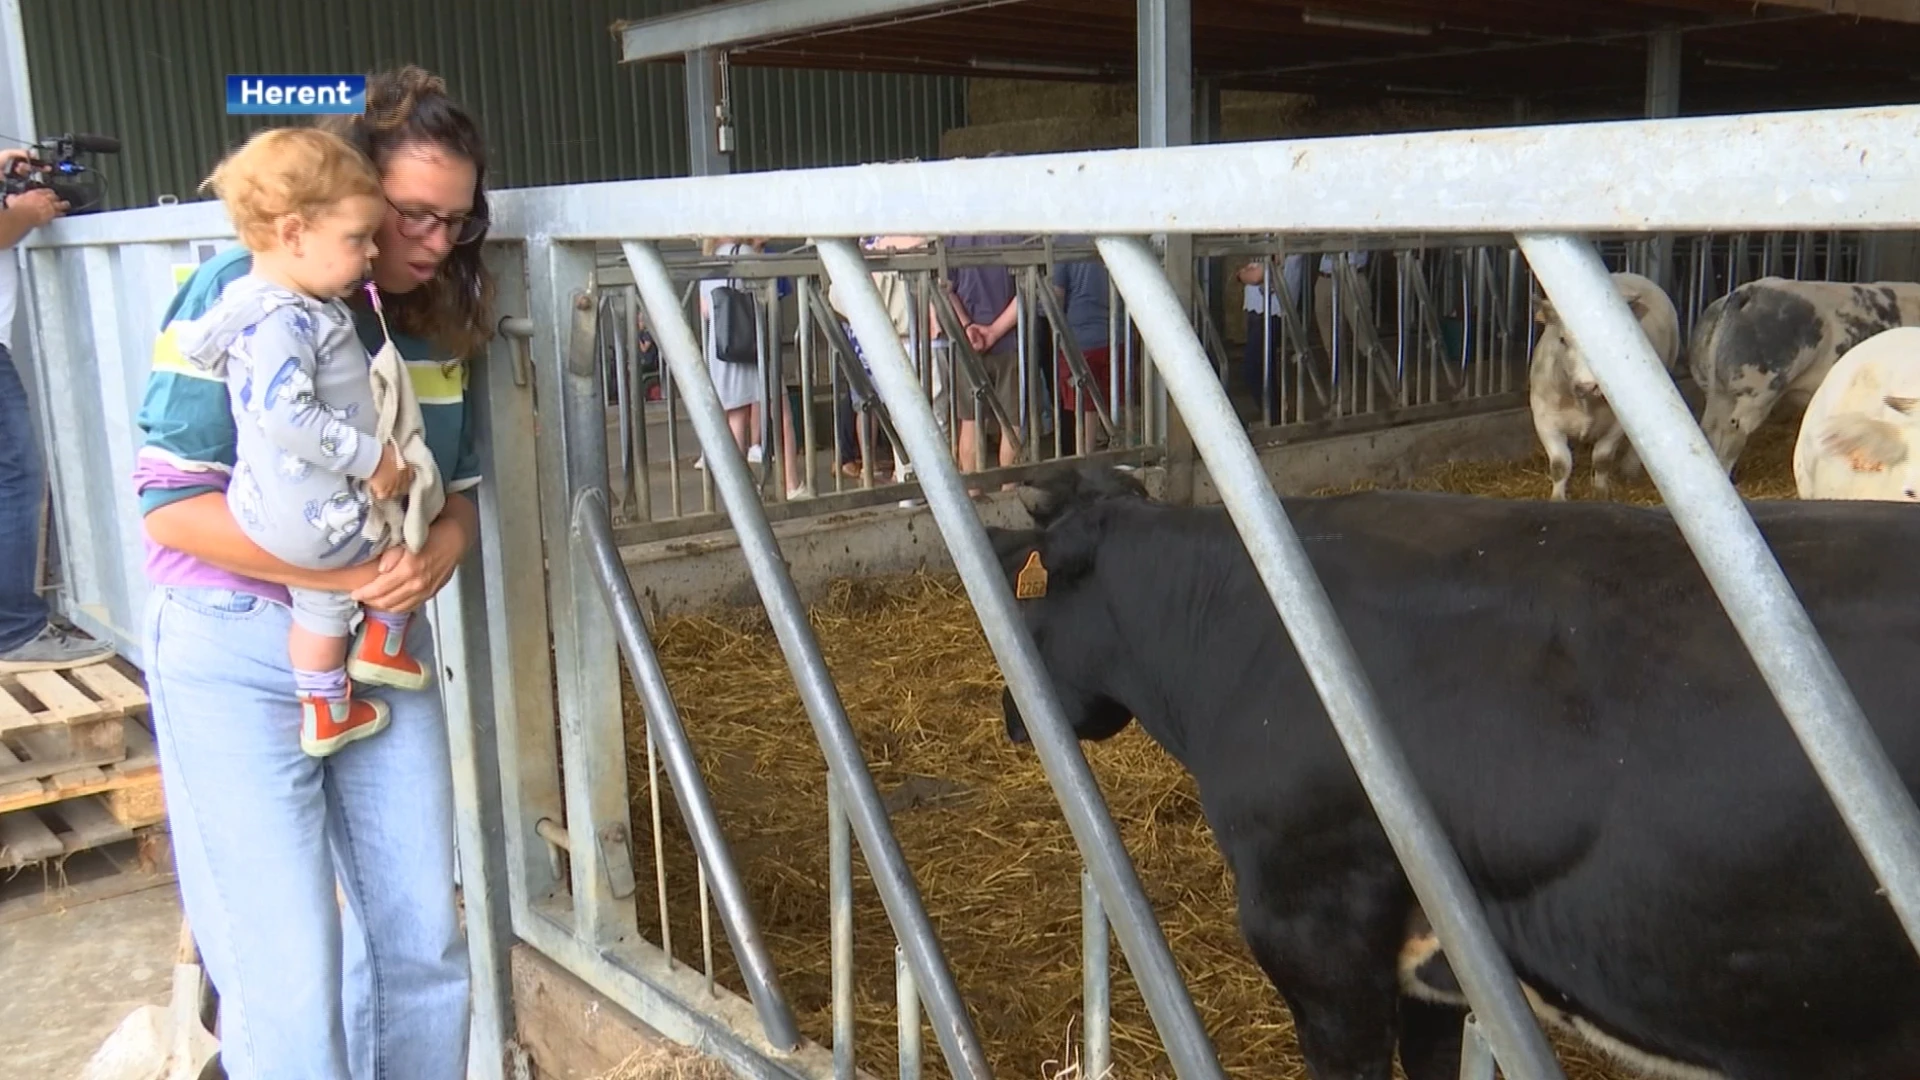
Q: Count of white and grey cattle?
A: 3